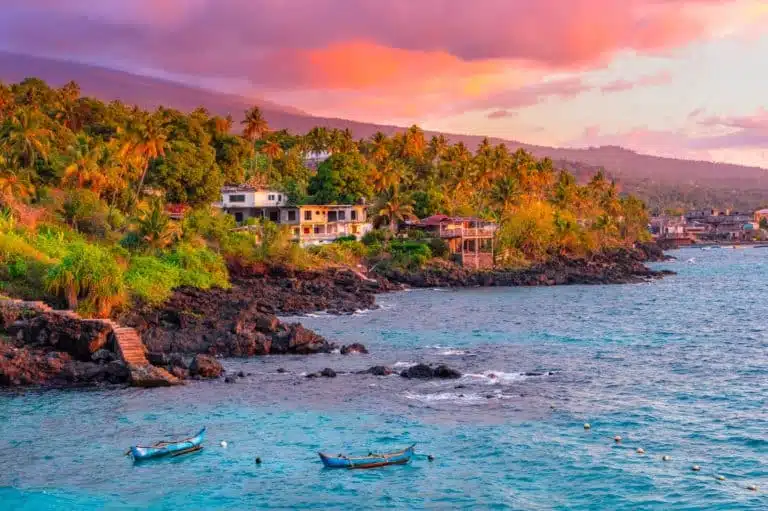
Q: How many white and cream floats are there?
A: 8